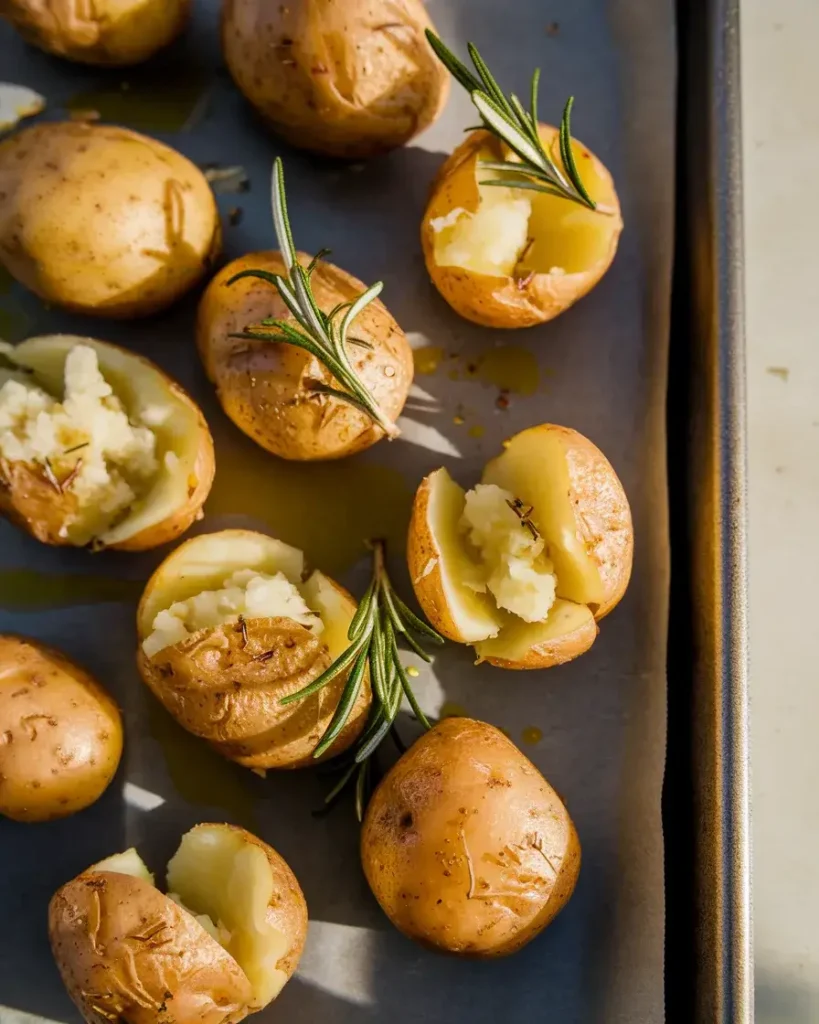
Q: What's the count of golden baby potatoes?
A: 11